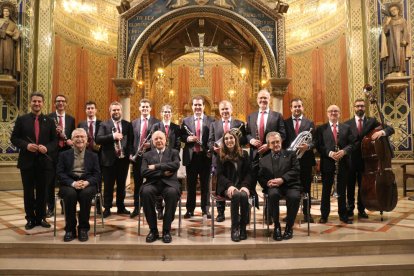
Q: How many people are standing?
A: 12